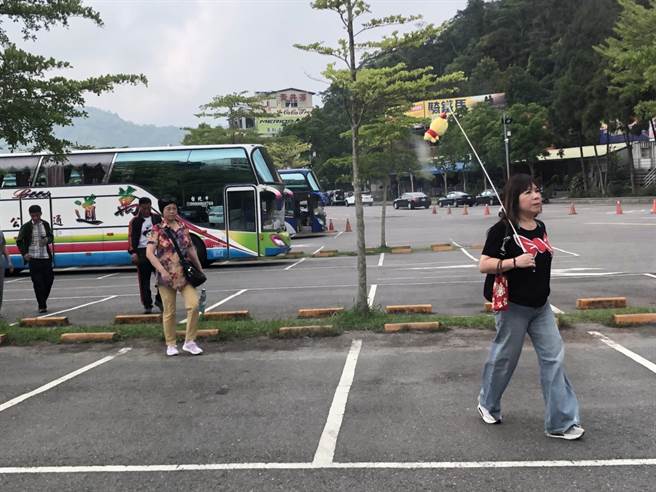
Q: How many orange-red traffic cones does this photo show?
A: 9